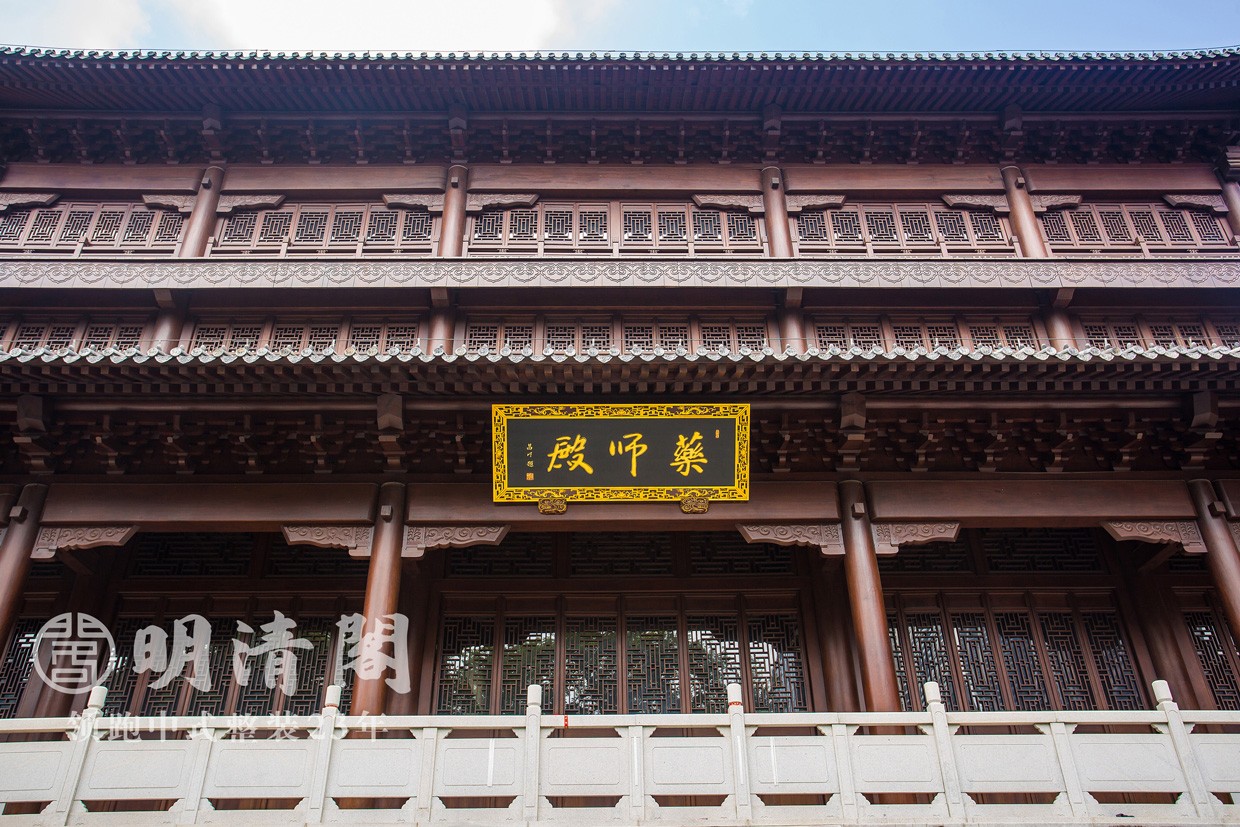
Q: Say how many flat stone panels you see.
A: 12